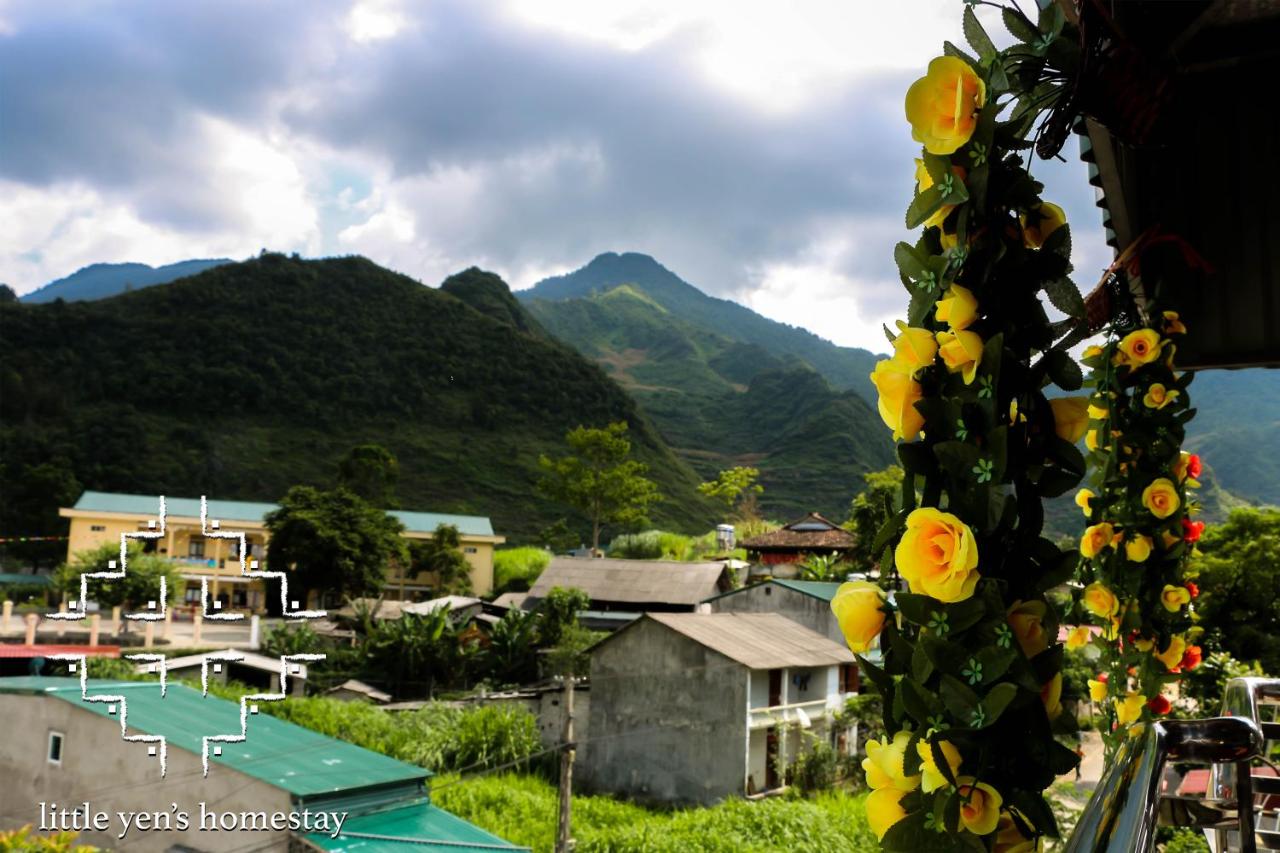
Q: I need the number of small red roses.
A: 5